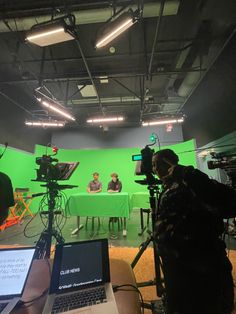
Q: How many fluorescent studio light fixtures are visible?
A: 6